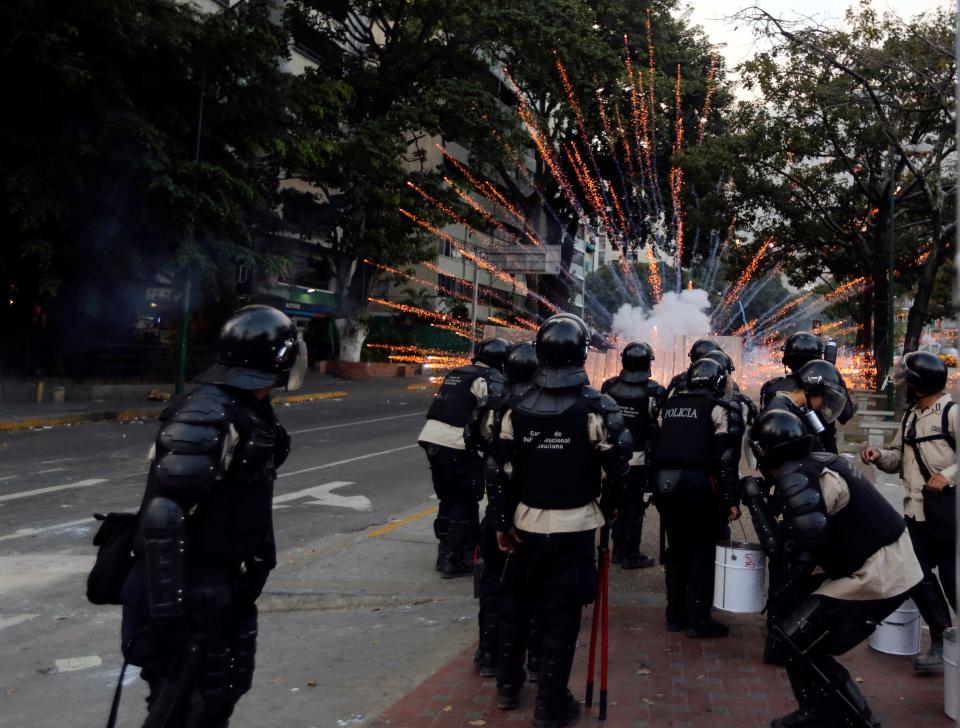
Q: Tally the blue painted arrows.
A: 0